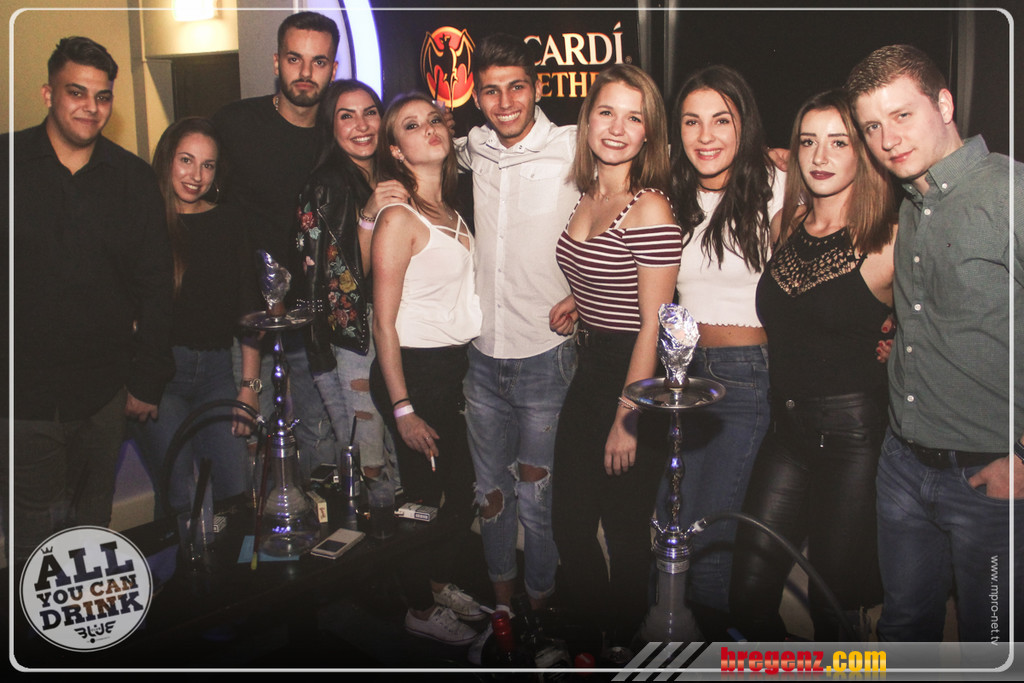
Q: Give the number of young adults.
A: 10